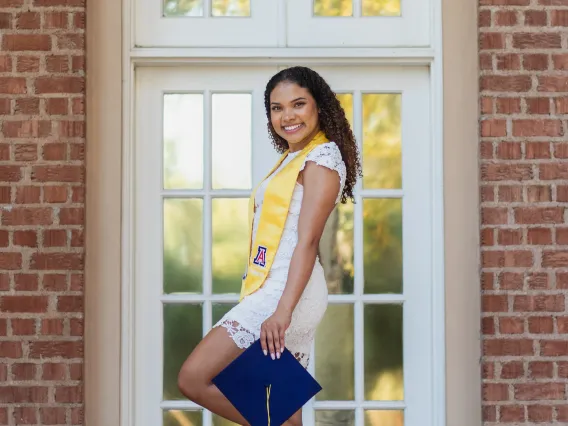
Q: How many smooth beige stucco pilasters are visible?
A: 2